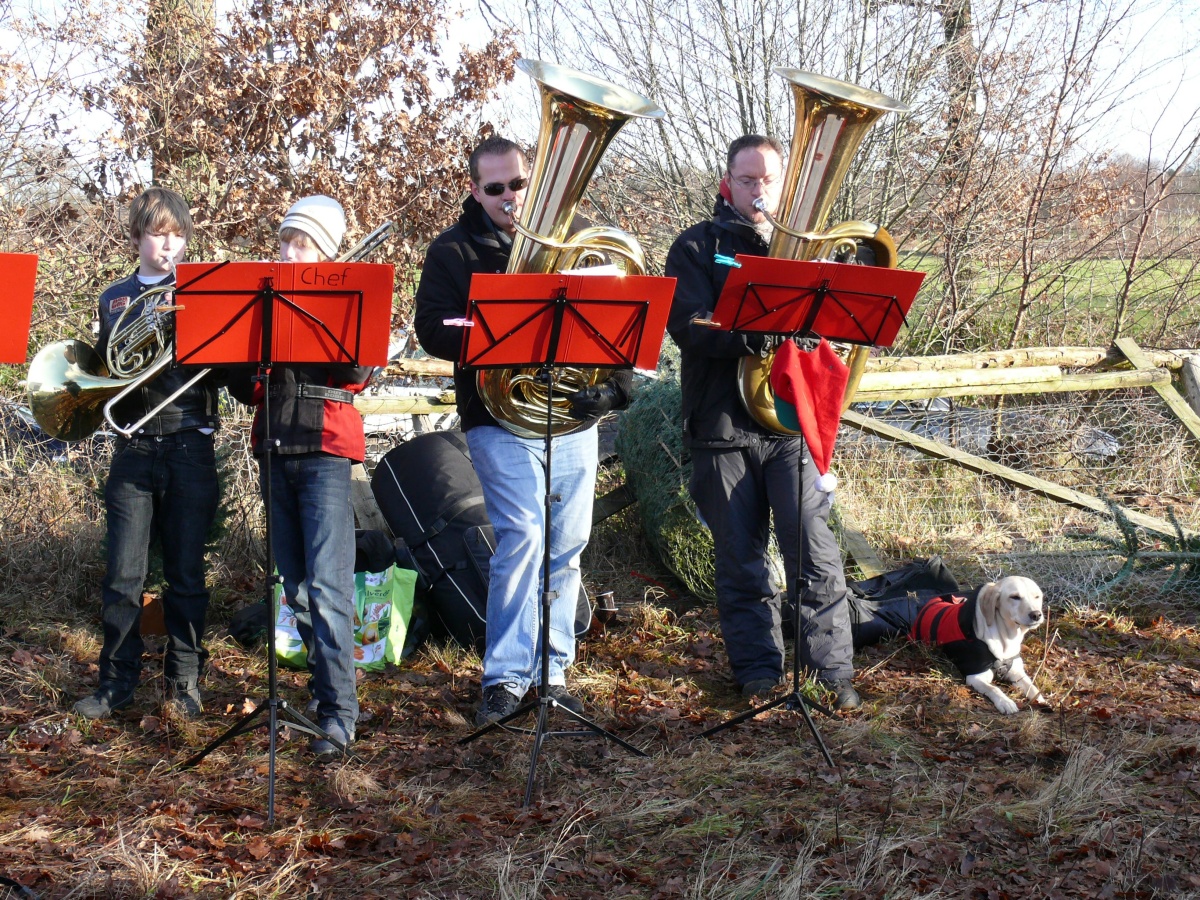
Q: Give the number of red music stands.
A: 4